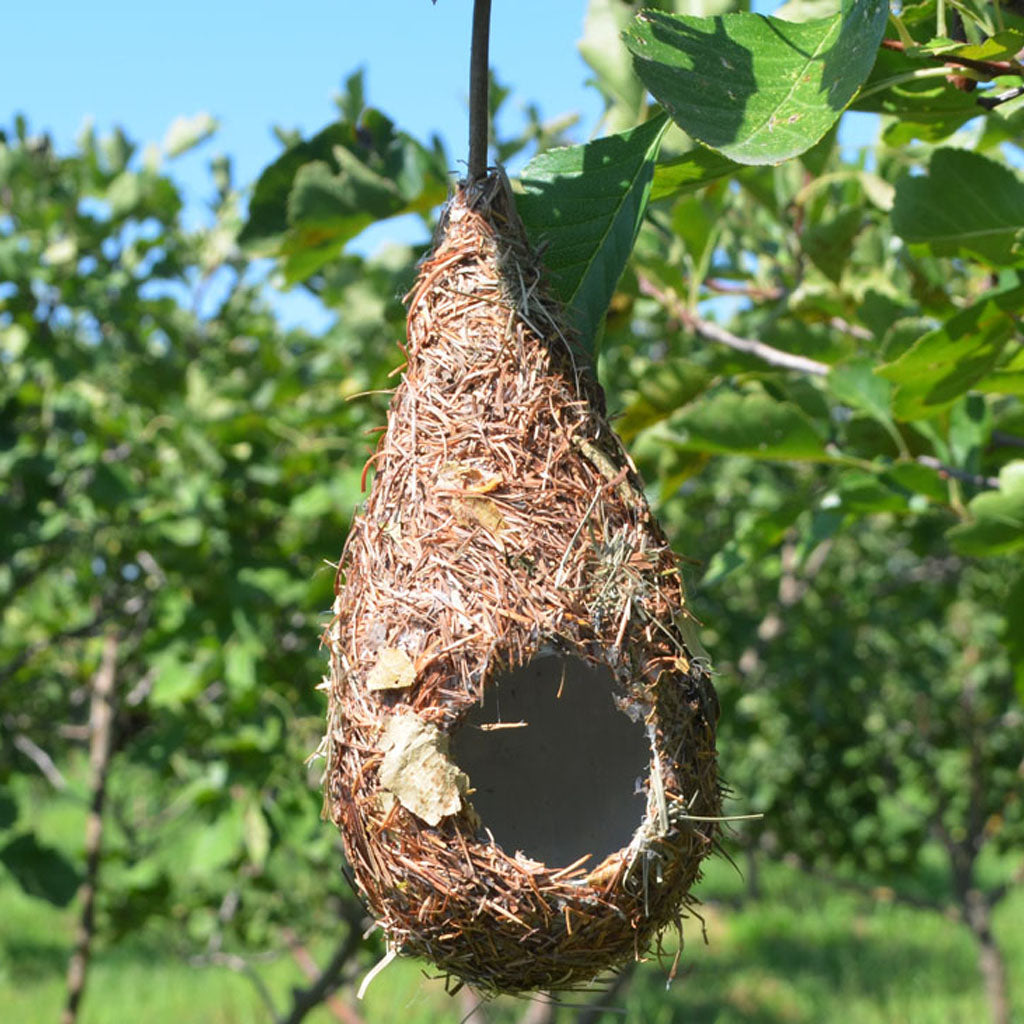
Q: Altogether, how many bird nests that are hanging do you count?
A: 1